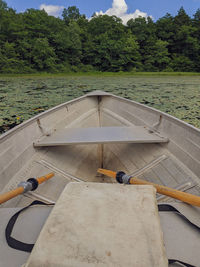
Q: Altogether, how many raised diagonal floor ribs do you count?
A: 4